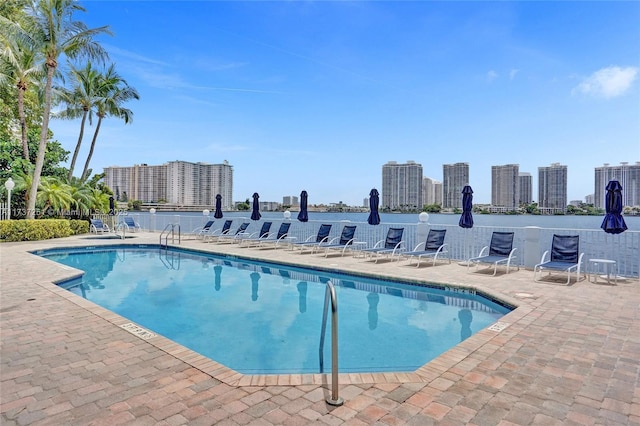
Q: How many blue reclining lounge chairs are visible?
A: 13